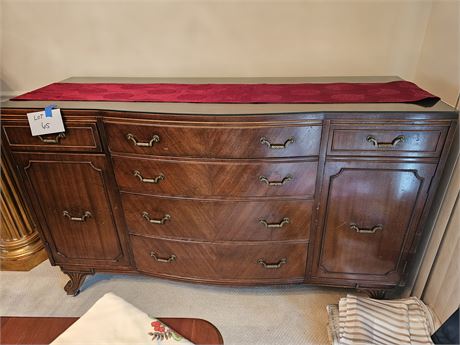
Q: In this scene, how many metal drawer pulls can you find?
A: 12